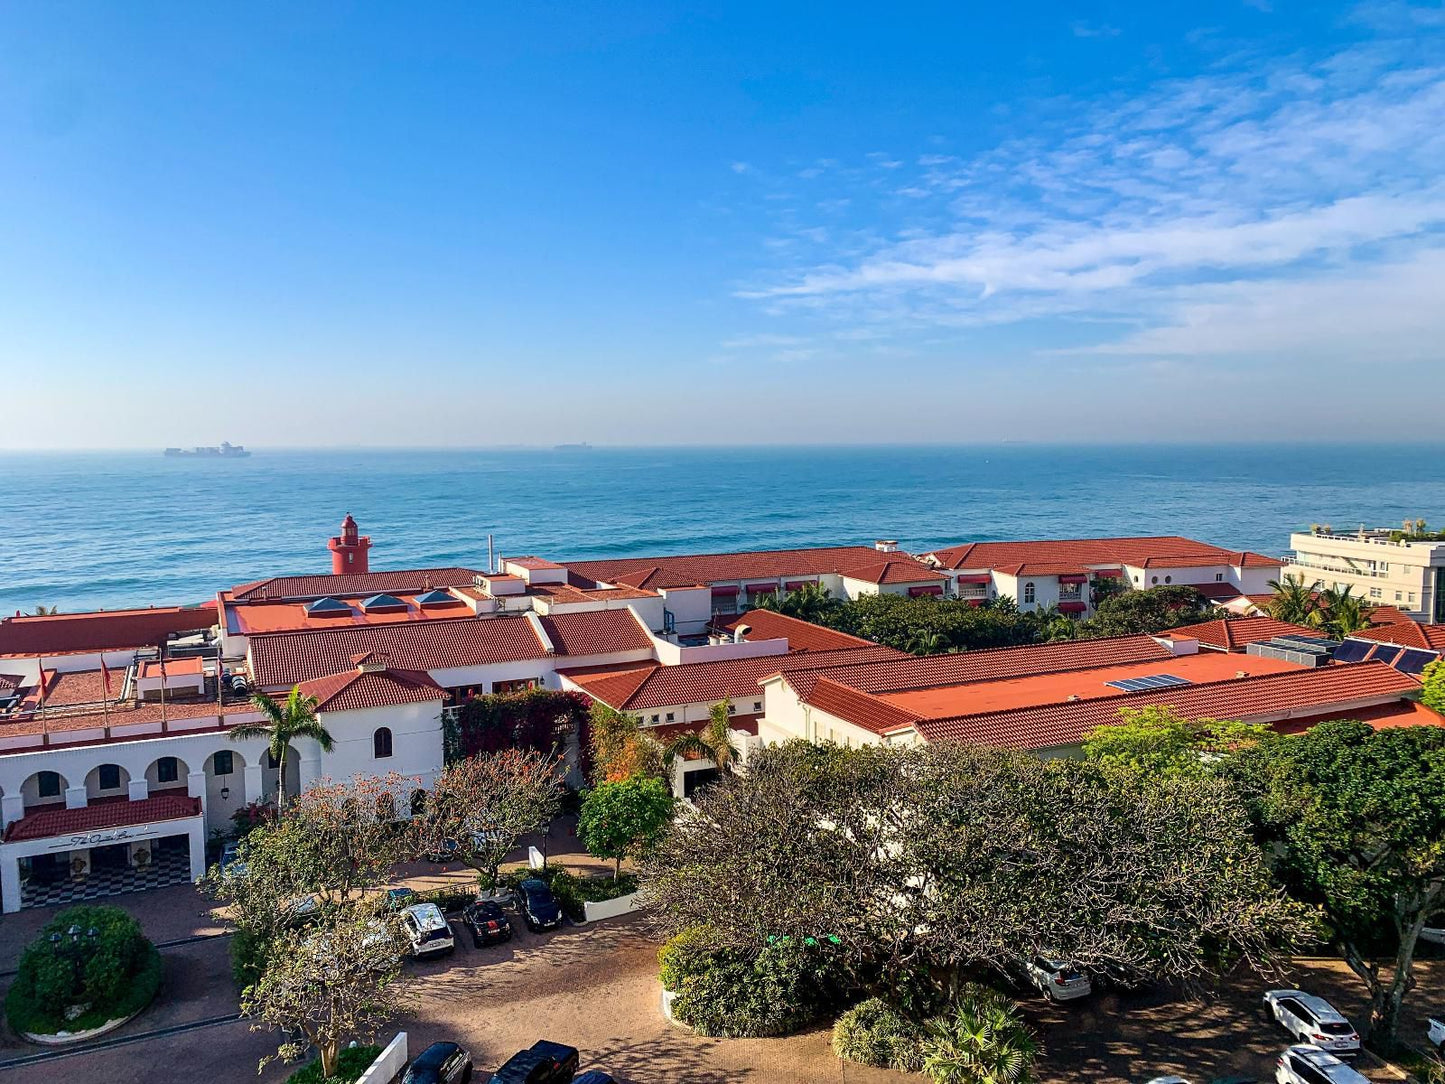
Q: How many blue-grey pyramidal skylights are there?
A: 3